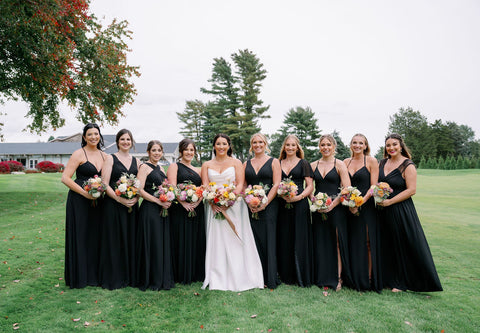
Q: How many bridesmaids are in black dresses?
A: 9